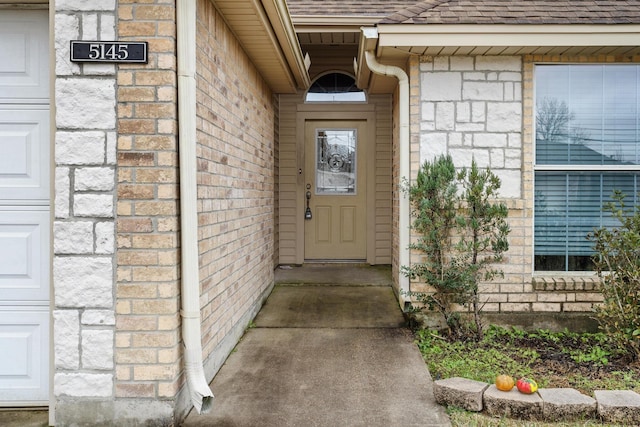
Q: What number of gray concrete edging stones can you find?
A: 4